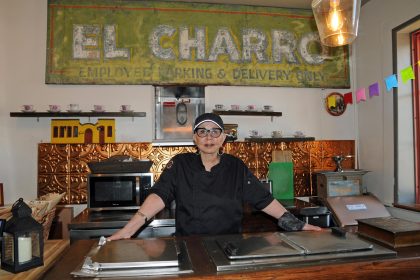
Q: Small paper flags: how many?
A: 6